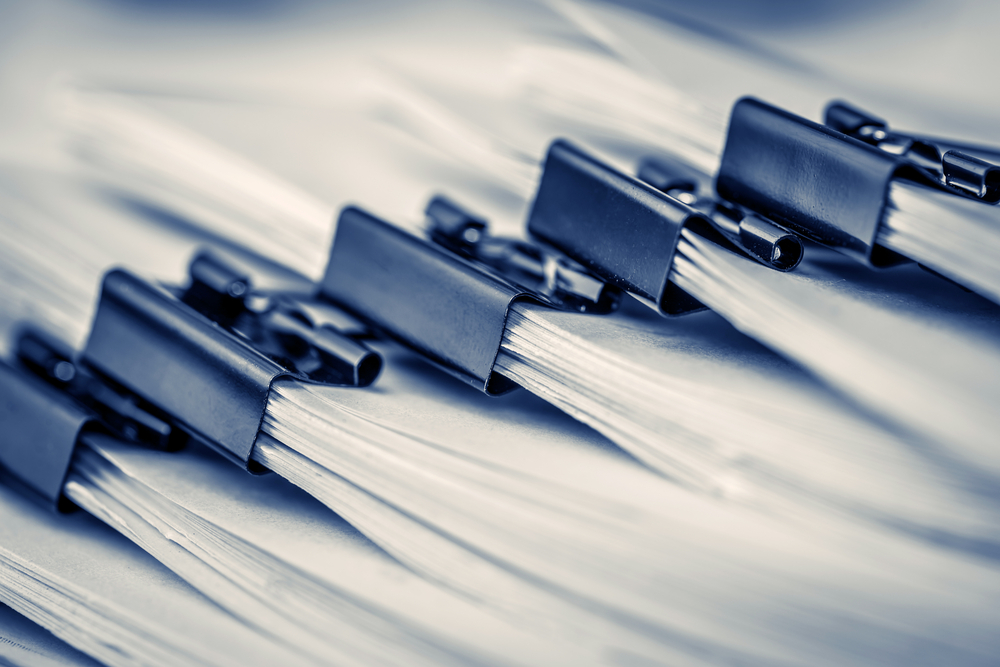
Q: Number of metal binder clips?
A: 5